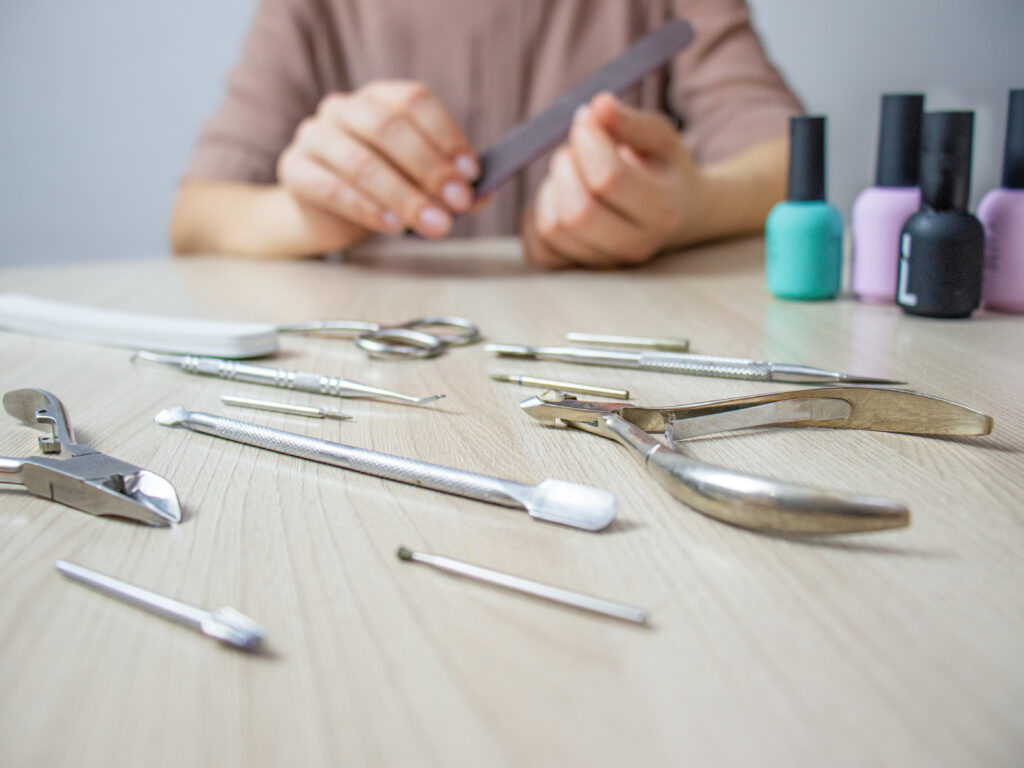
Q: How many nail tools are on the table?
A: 12